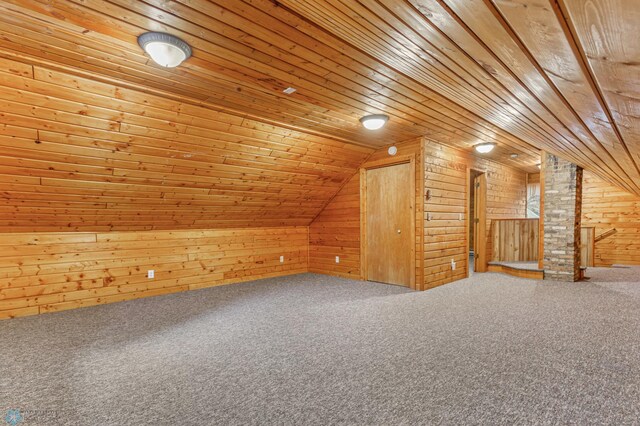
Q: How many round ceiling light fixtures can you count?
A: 3